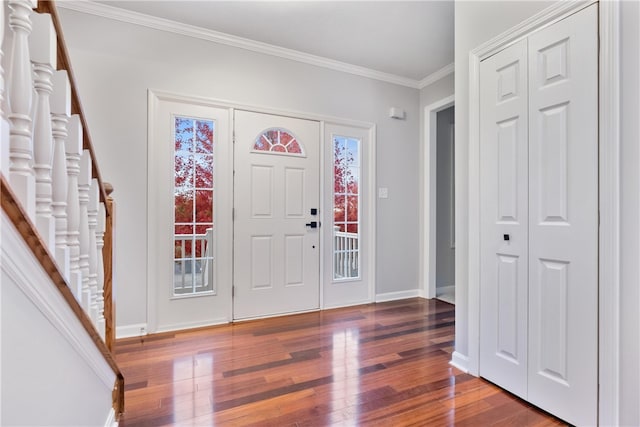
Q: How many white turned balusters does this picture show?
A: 8